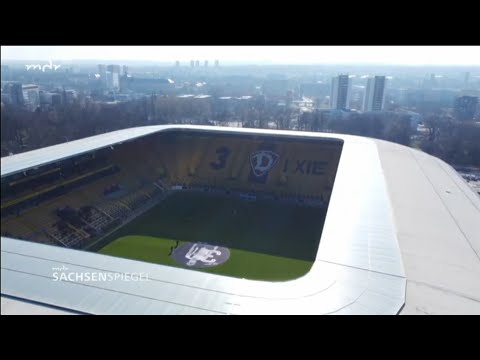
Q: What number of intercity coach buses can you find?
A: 0